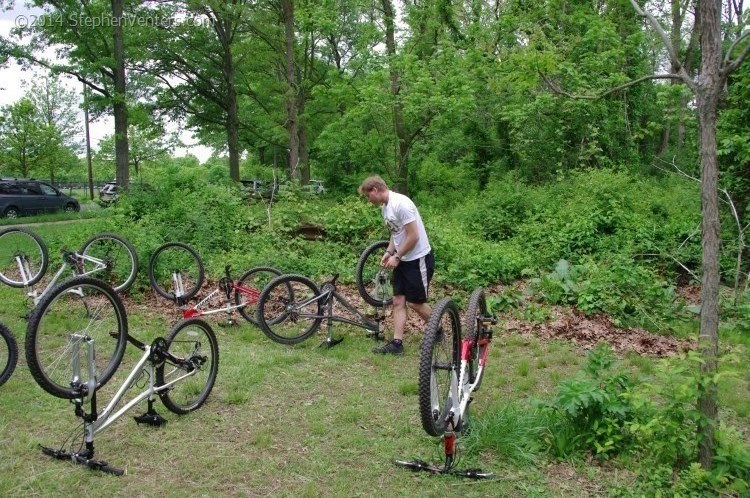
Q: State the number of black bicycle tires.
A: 11